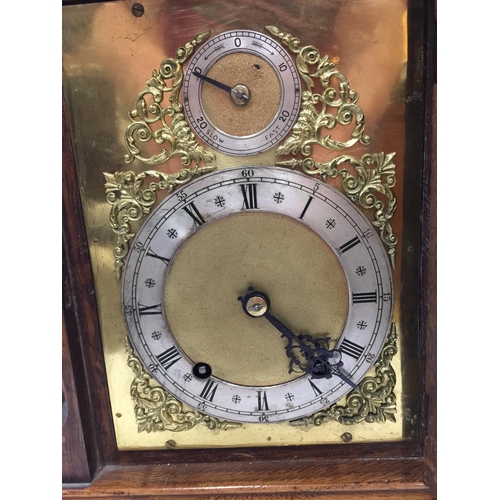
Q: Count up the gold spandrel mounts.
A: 6